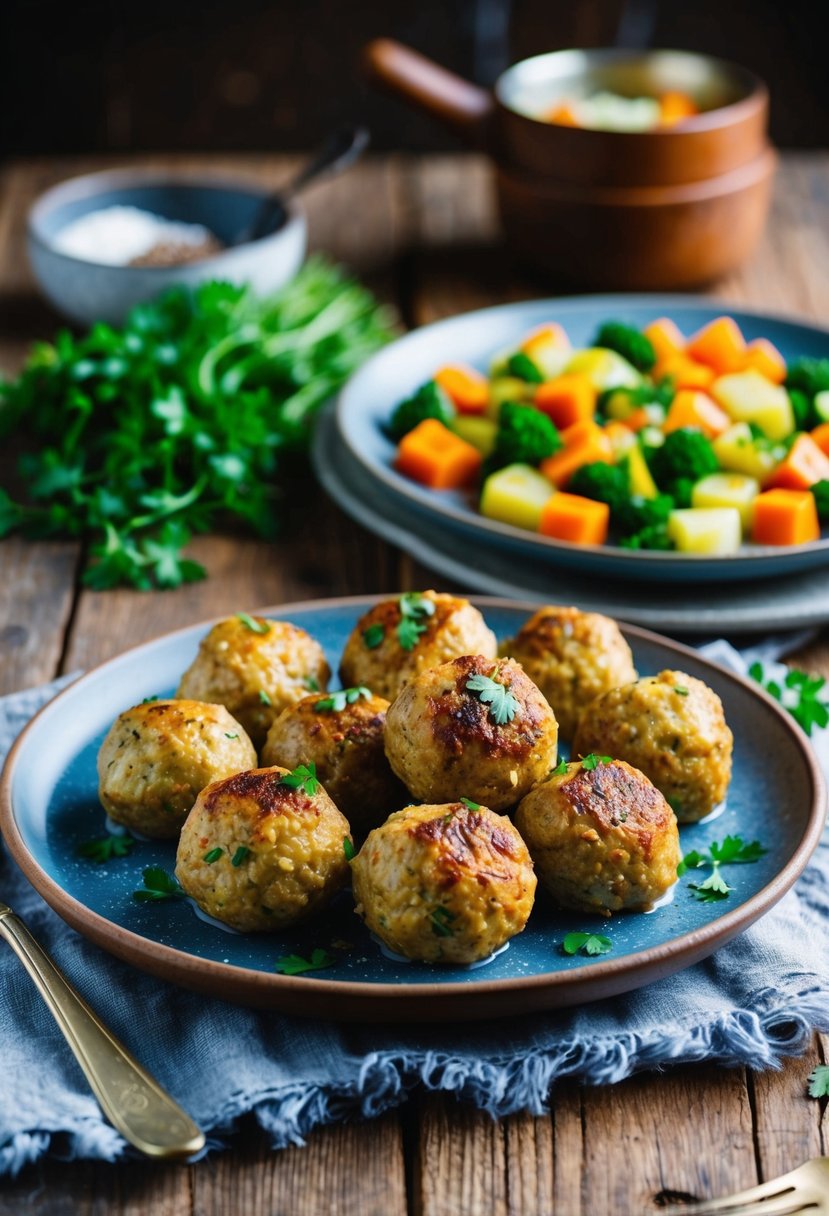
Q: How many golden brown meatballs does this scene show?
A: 10